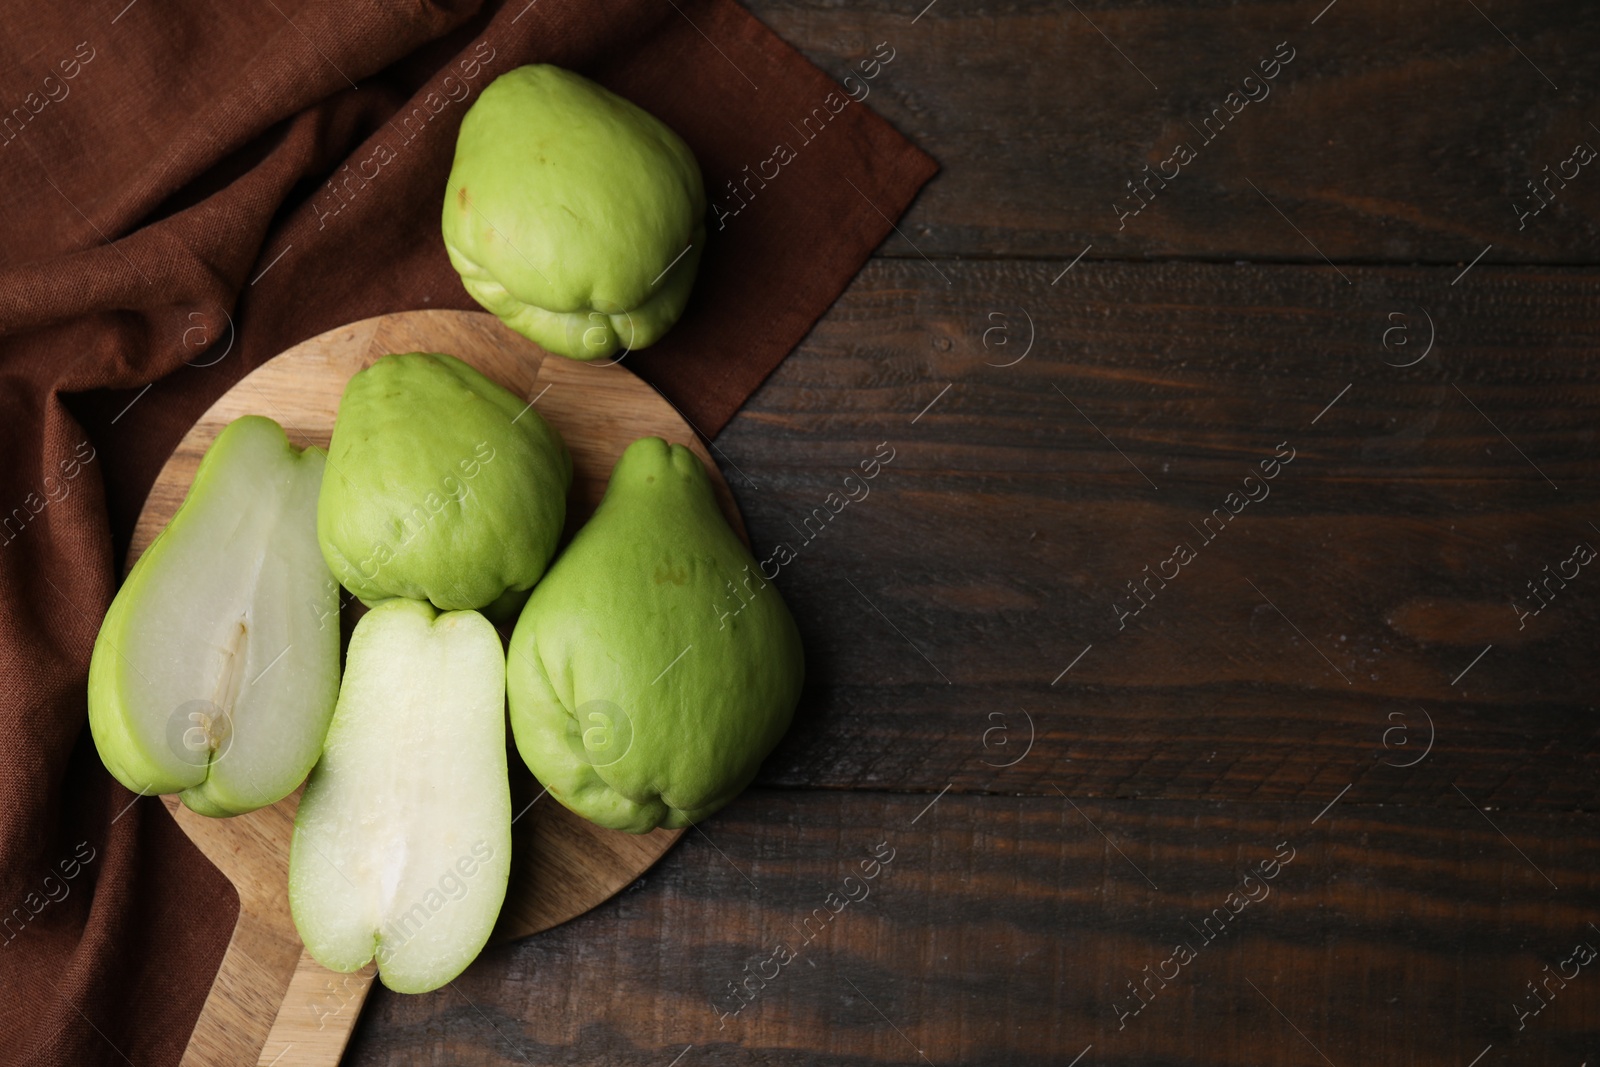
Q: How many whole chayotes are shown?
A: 3